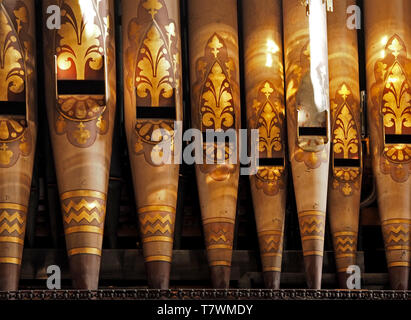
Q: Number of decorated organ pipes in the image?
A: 8